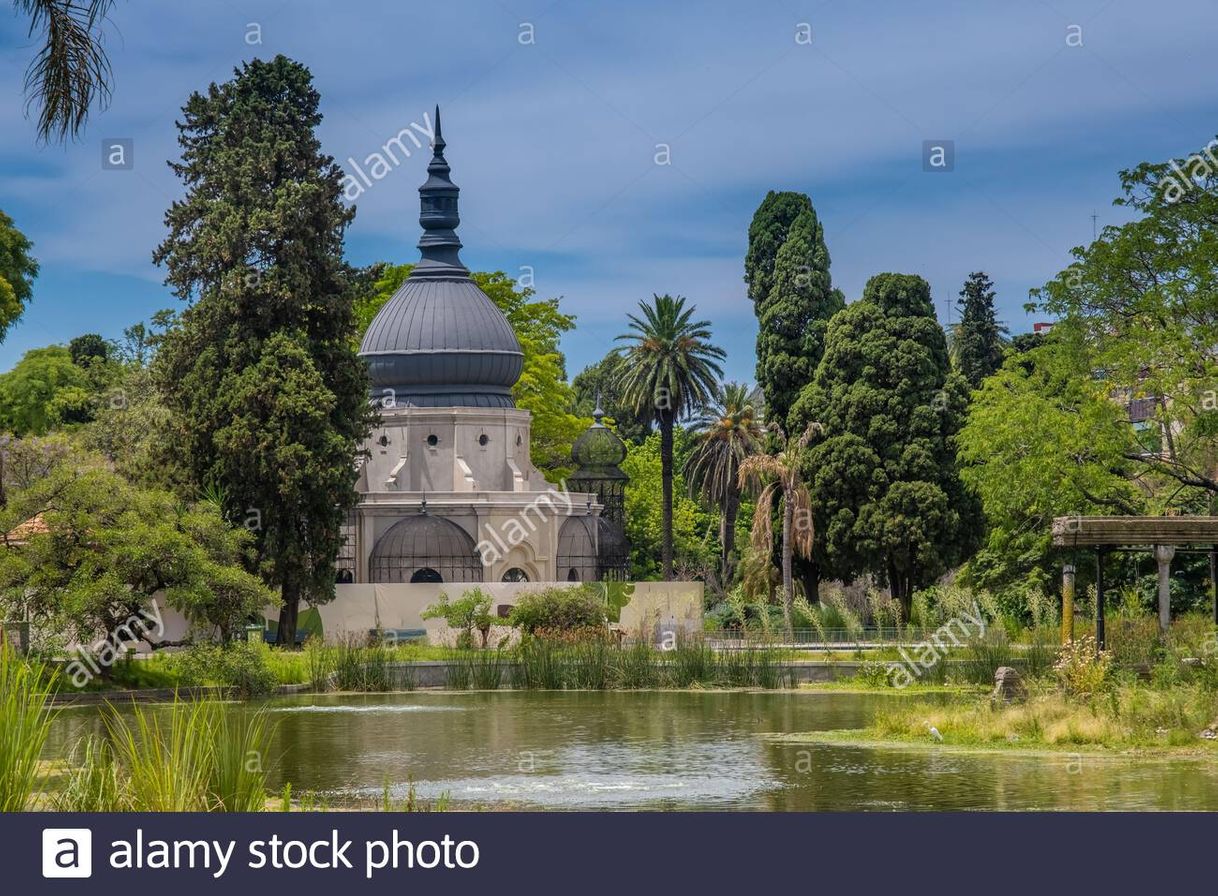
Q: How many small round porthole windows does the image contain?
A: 4